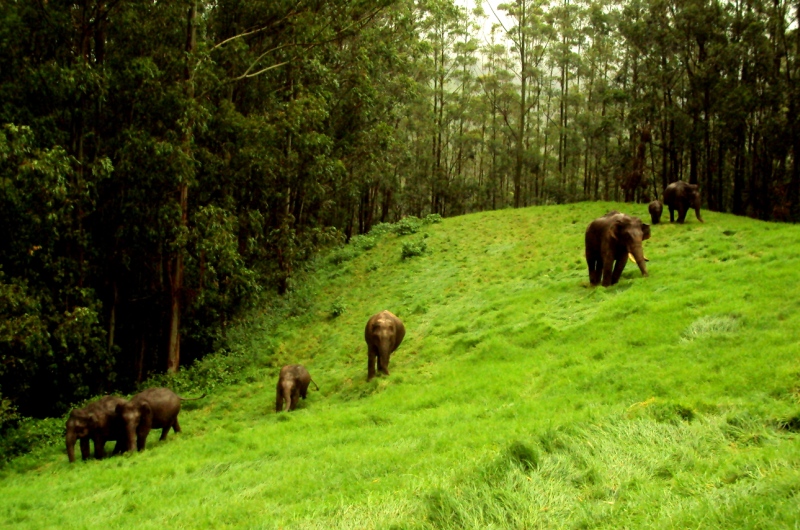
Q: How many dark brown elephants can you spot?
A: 7